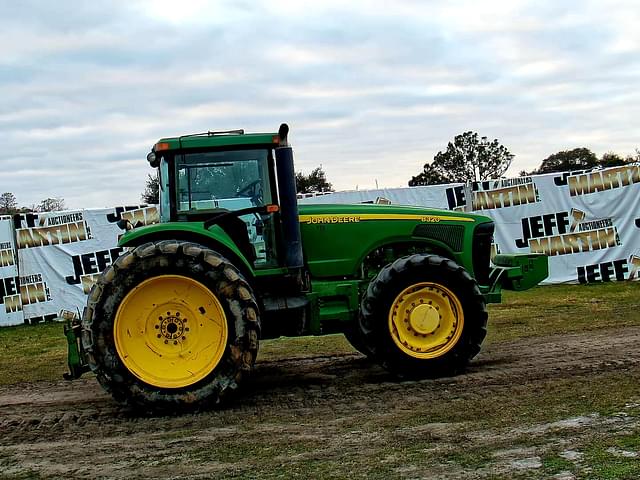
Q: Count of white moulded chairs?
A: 0